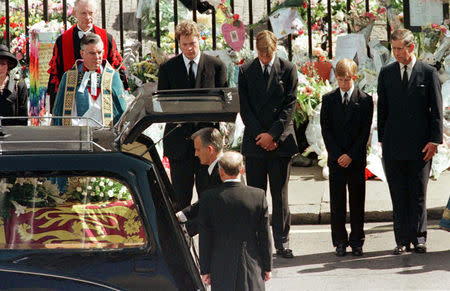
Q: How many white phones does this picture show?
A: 0